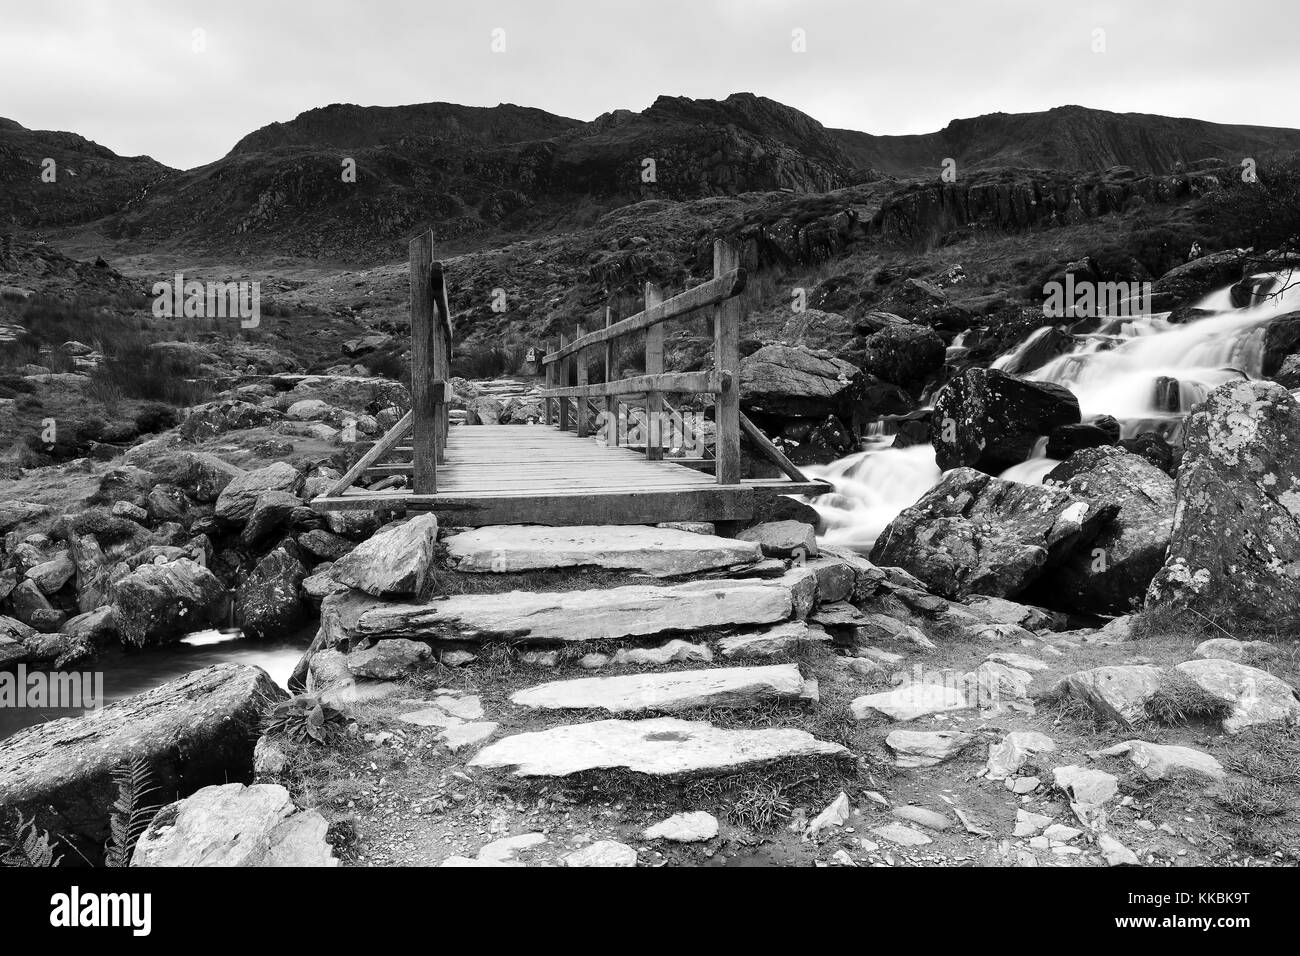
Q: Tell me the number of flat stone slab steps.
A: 4